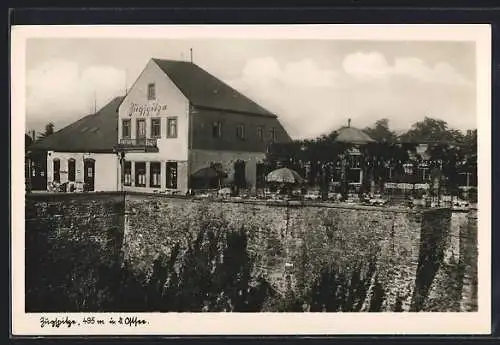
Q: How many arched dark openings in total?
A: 3